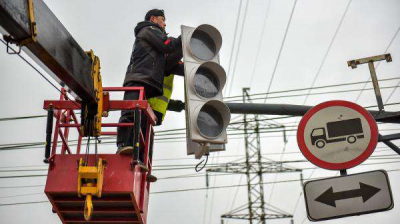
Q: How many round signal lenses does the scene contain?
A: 3